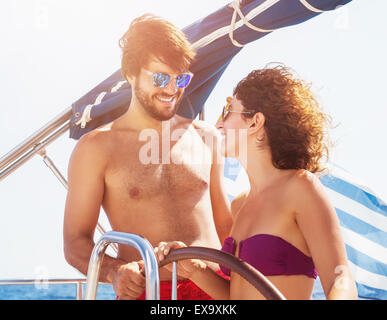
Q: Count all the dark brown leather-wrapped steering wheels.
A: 1